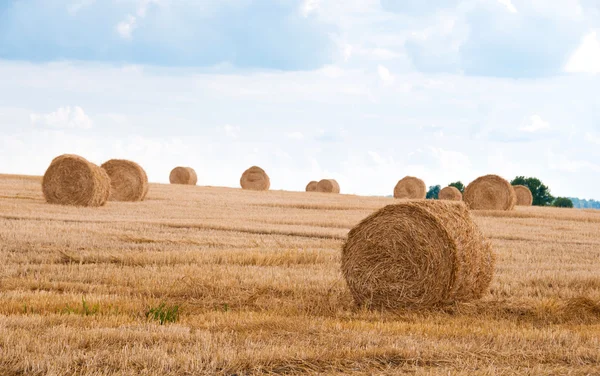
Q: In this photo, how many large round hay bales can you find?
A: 11